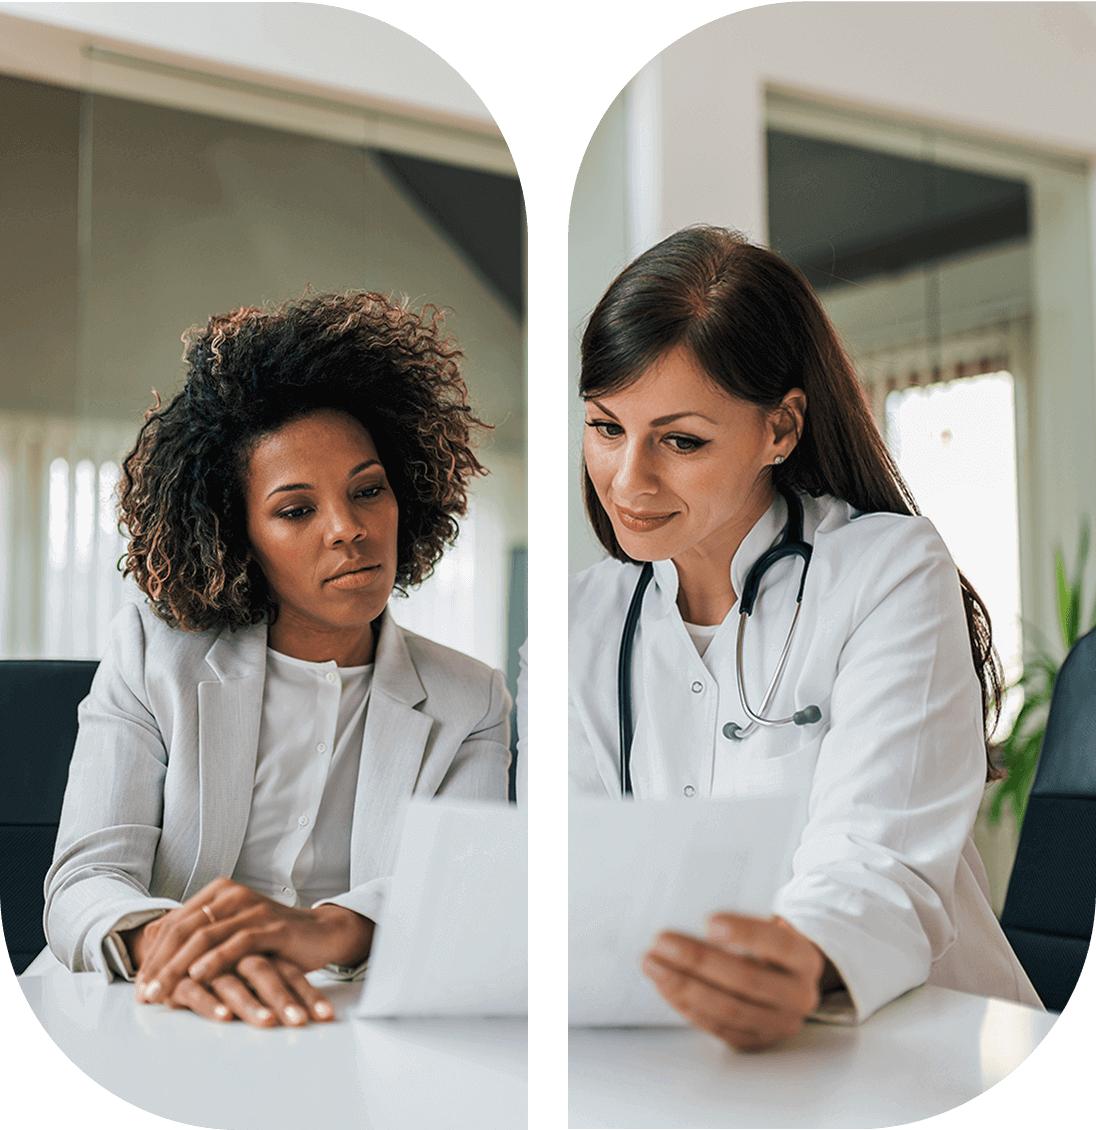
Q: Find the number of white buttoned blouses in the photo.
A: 1